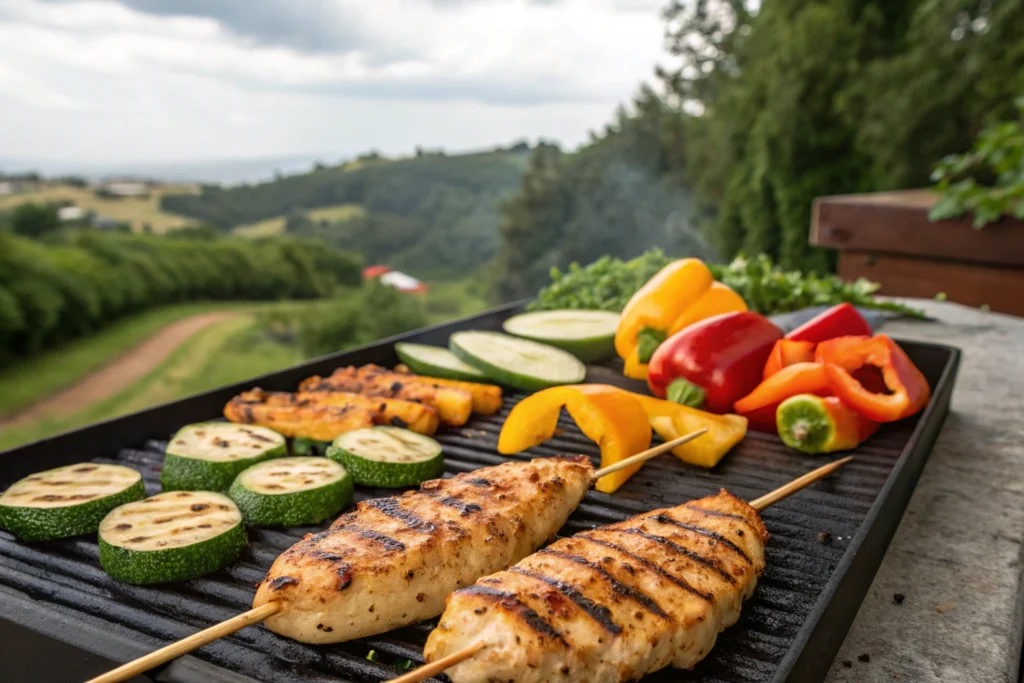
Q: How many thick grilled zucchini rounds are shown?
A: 5